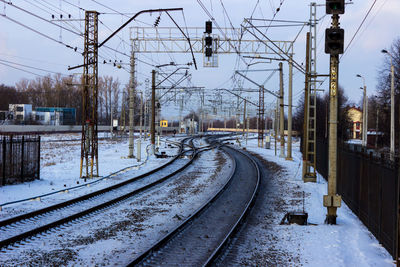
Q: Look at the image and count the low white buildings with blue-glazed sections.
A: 1